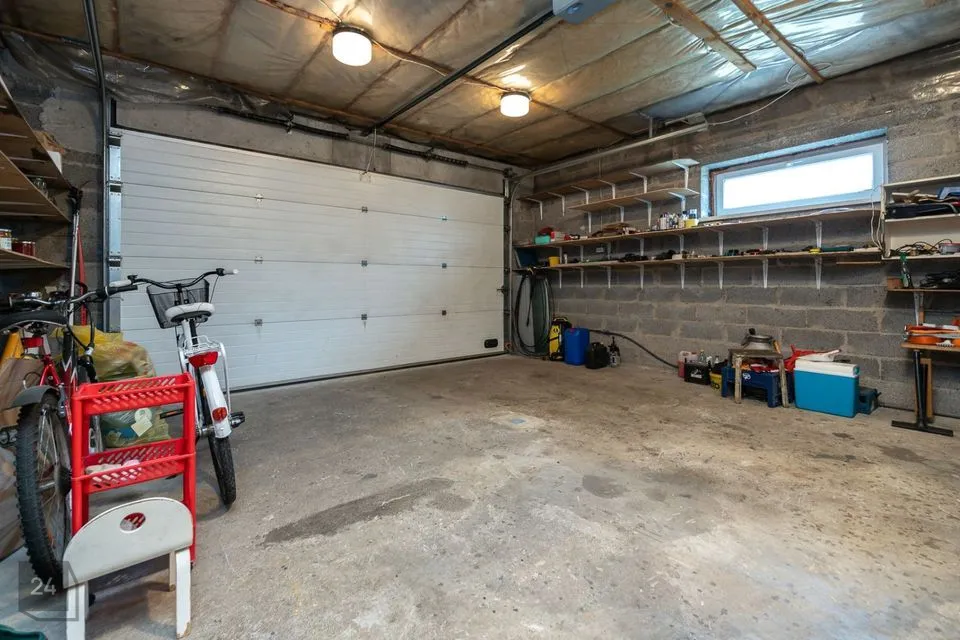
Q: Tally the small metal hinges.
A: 9